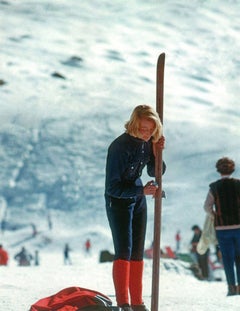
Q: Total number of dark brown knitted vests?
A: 1